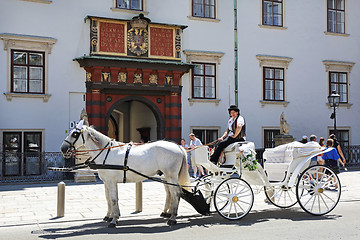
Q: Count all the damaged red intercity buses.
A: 0